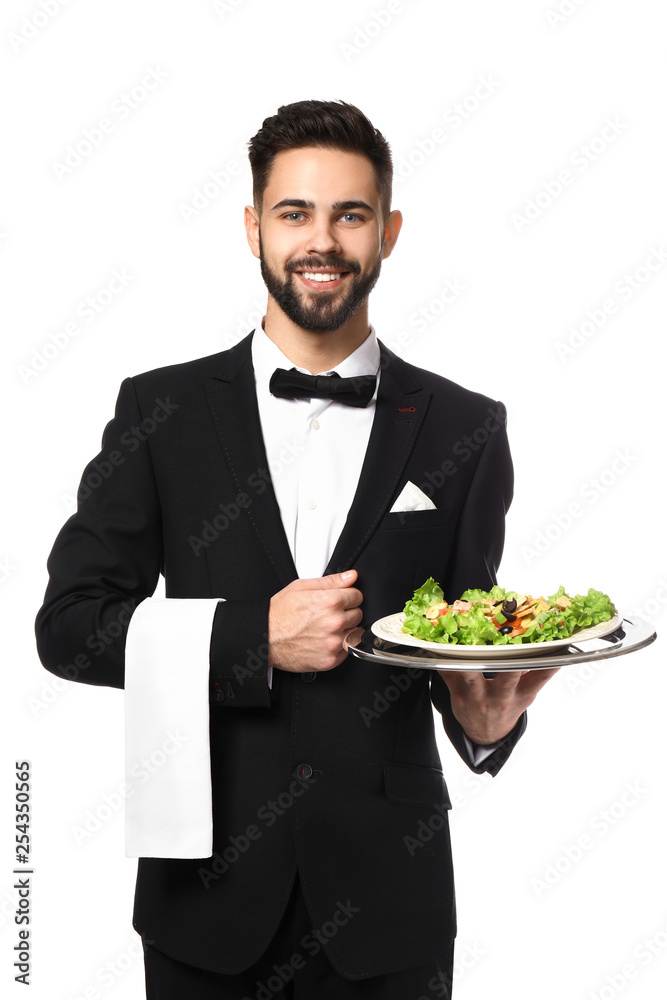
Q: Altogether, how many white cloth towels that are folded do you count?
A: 1